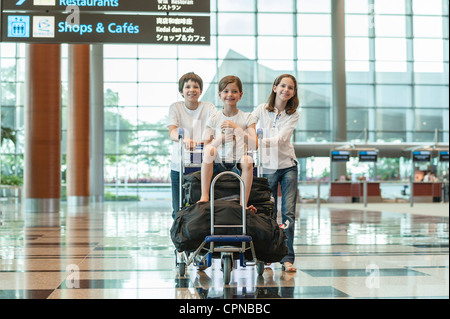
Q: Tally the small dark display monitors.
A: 4